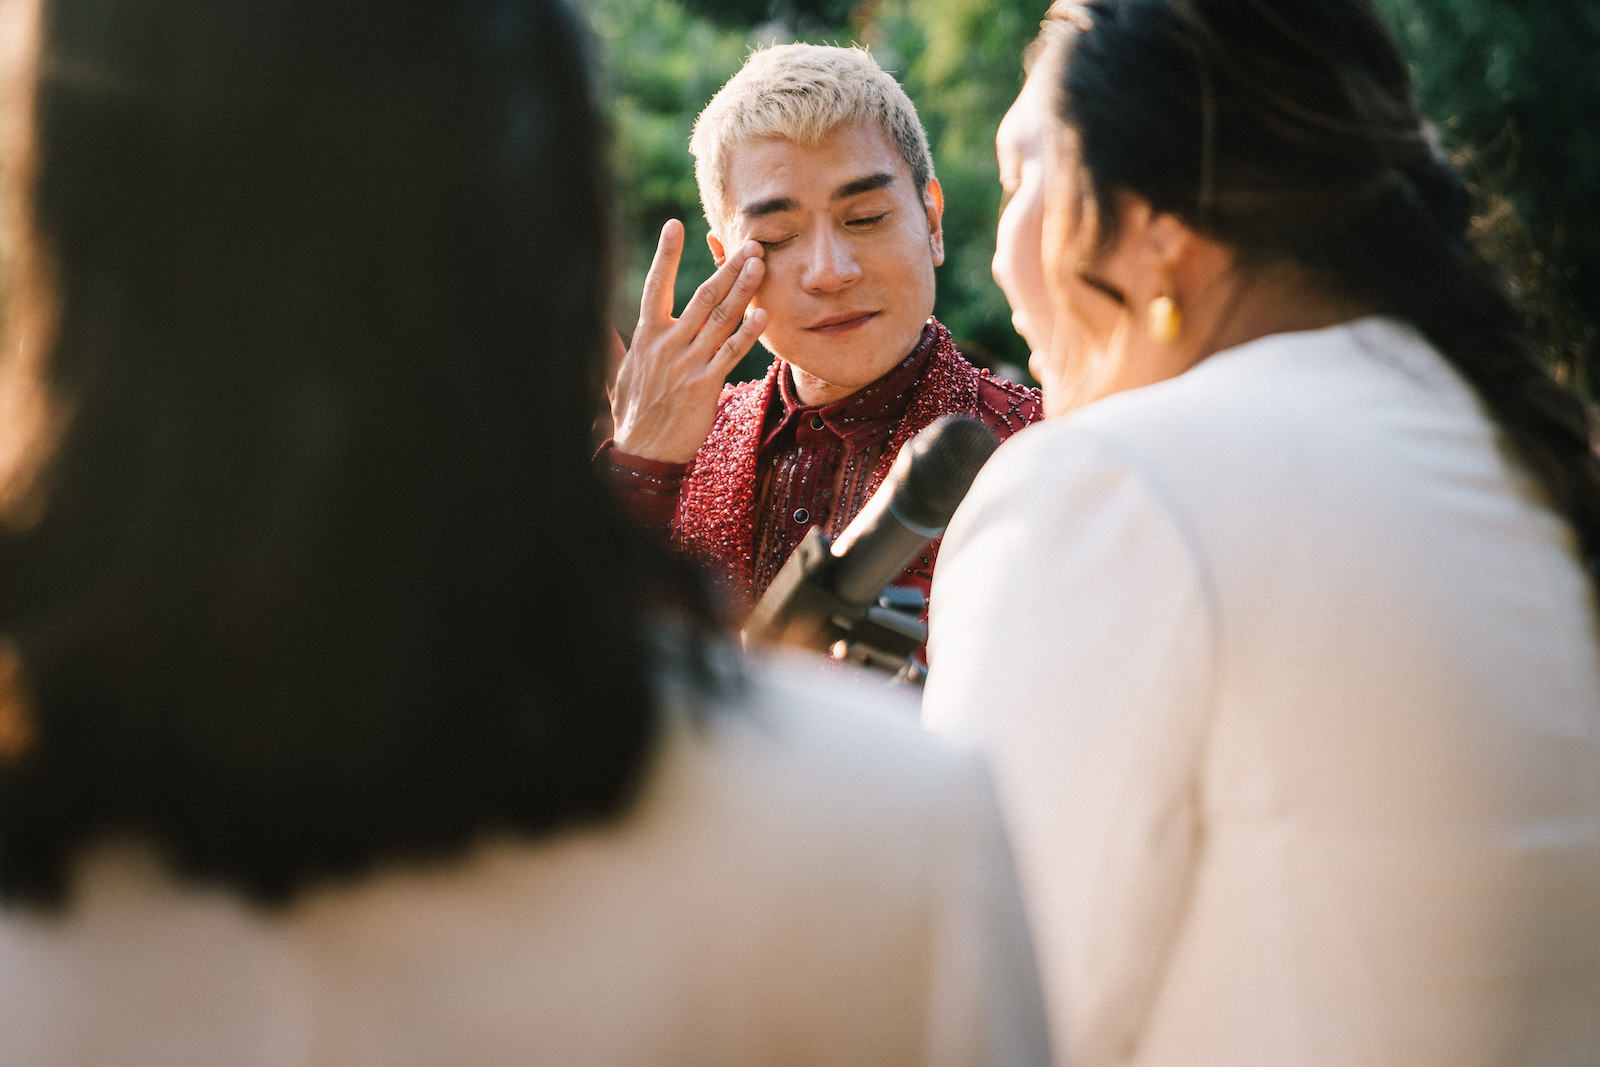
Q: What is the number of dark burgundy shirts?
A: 1